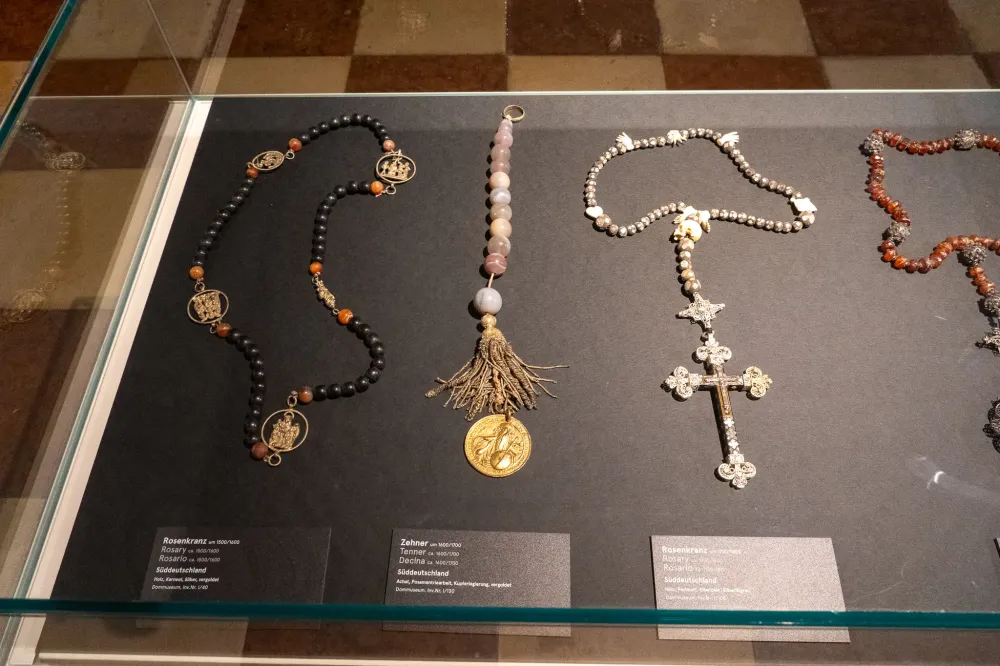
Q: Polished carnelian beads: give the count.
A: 10